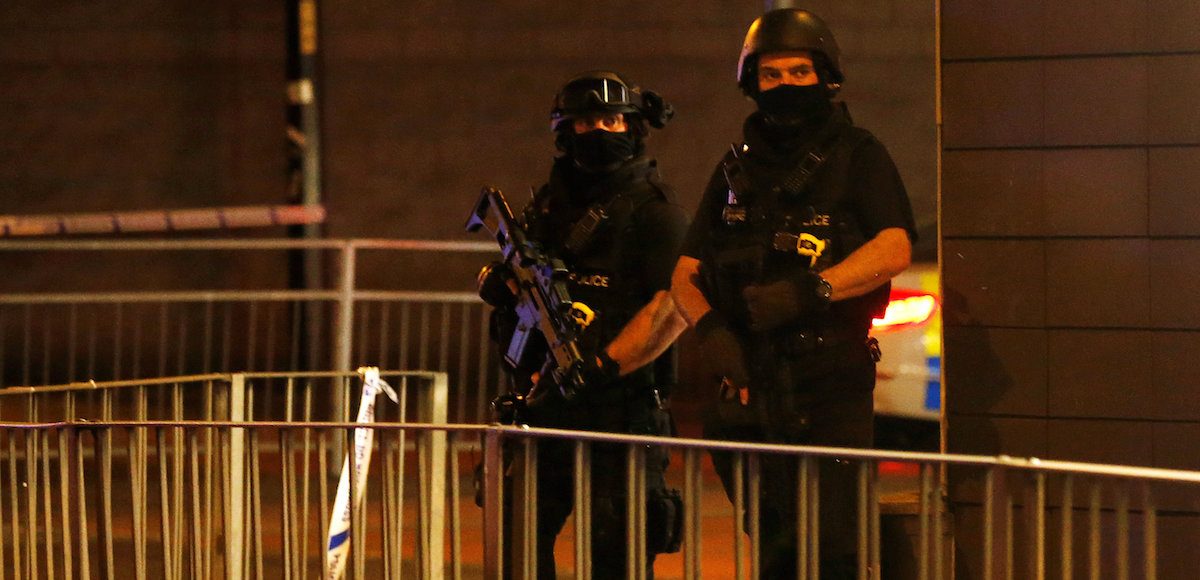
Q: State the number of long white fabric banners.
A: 1